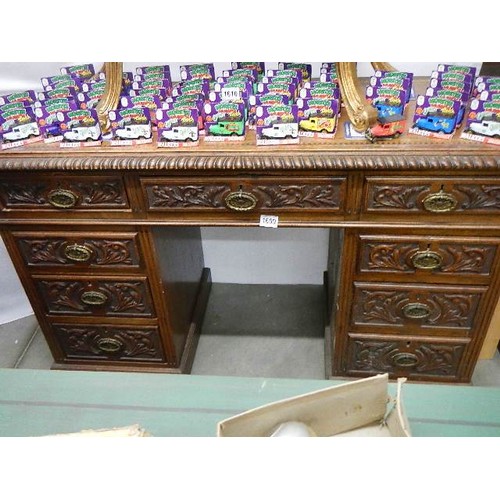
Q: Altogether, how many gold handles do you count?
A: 9